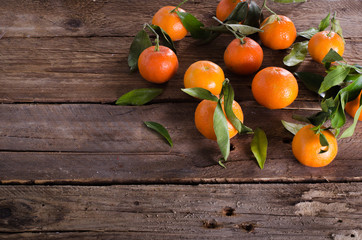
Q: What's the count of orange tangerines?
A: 11